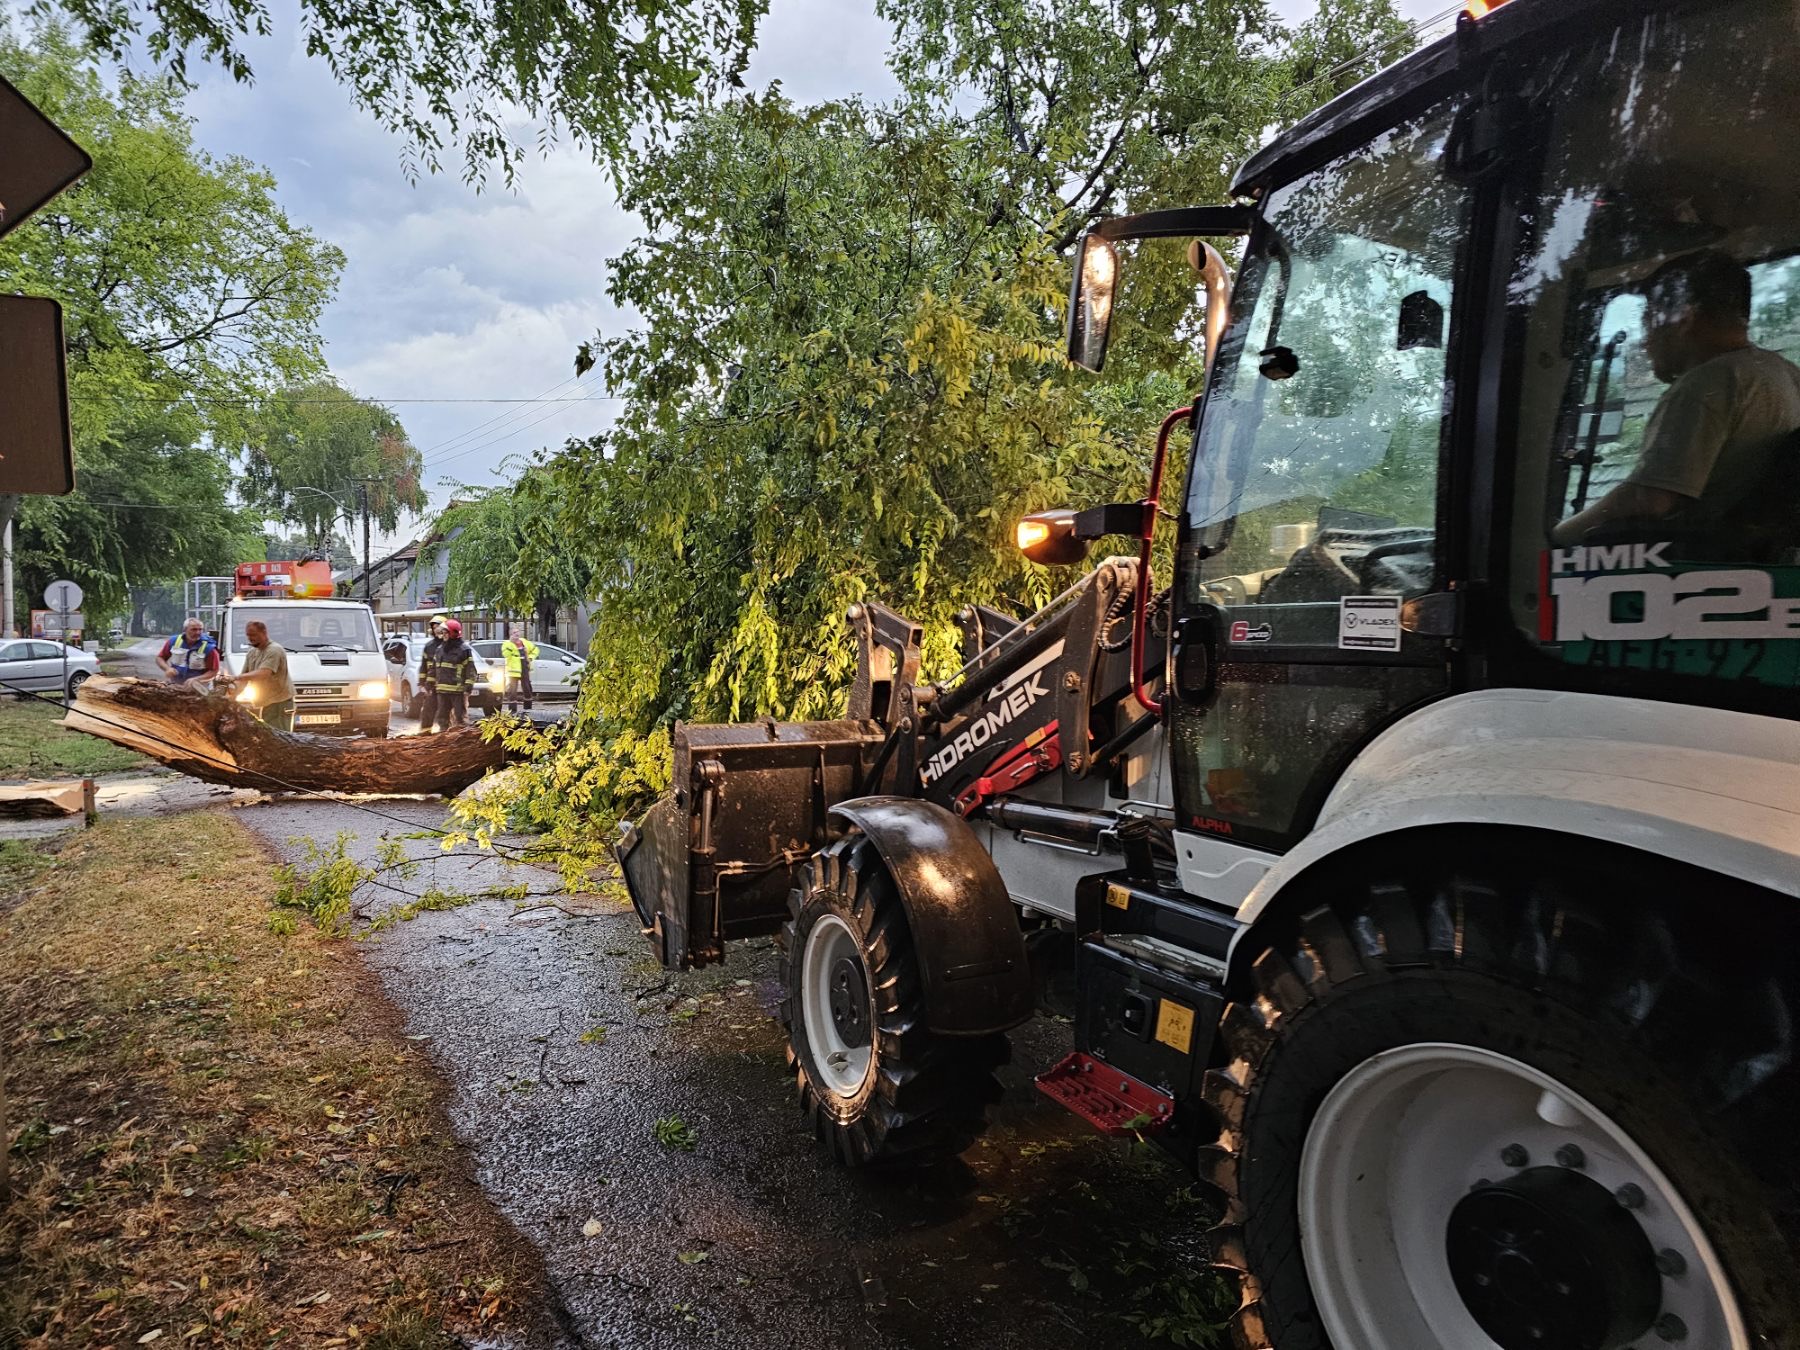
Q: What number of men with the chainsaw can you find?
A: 1